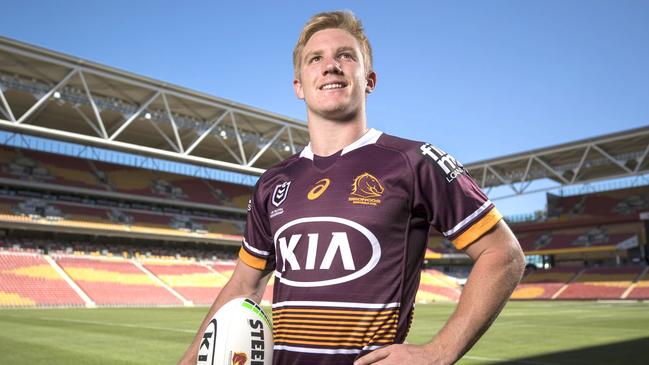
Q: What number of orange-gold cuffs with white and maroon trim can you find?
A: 2